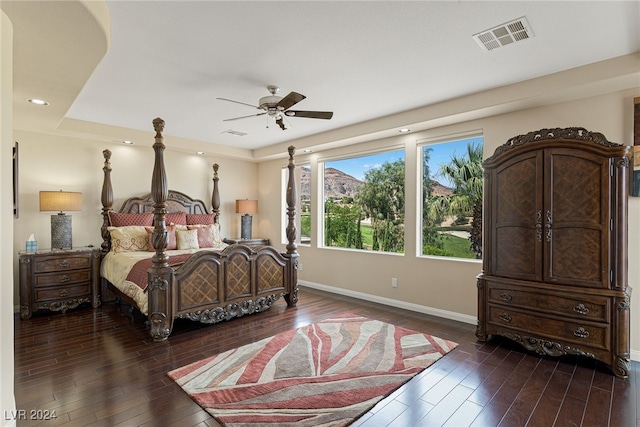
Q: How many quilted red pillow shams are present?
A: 3